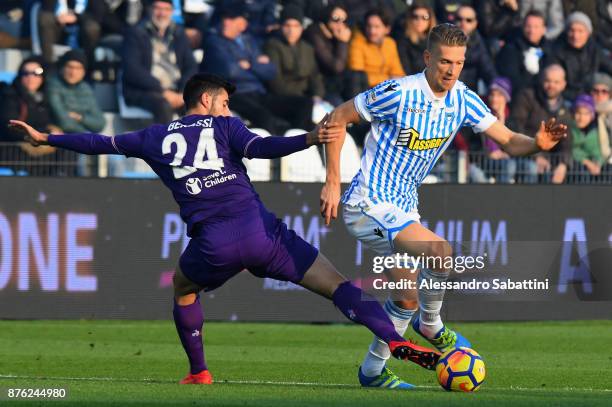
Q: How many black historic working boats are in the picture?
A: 0